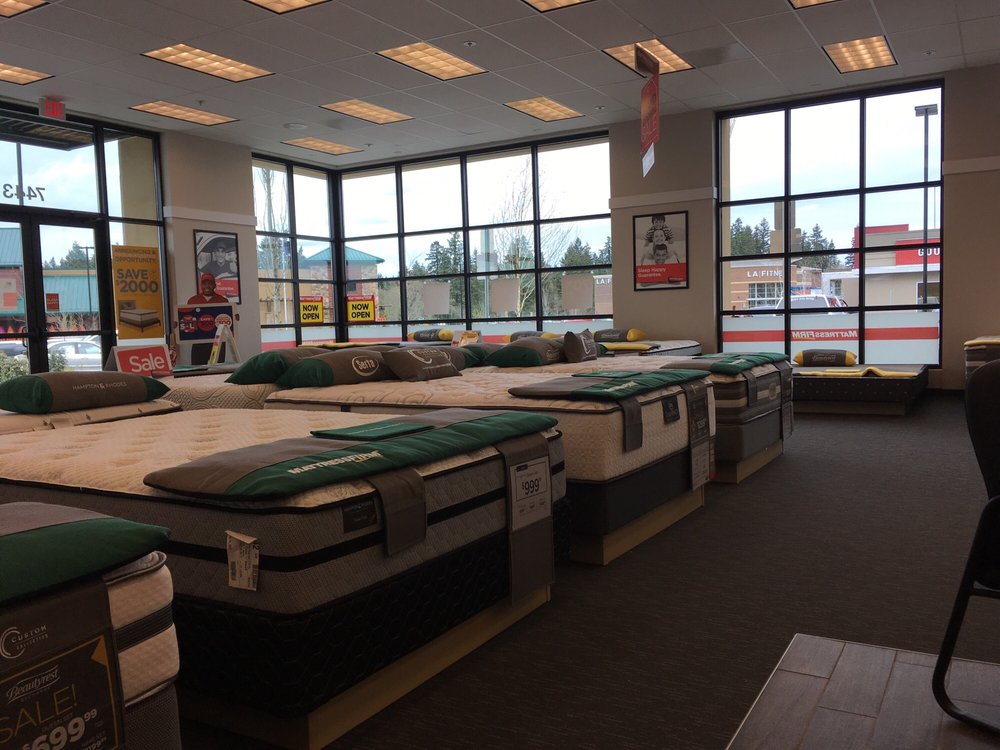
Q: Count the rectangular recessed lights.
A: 13